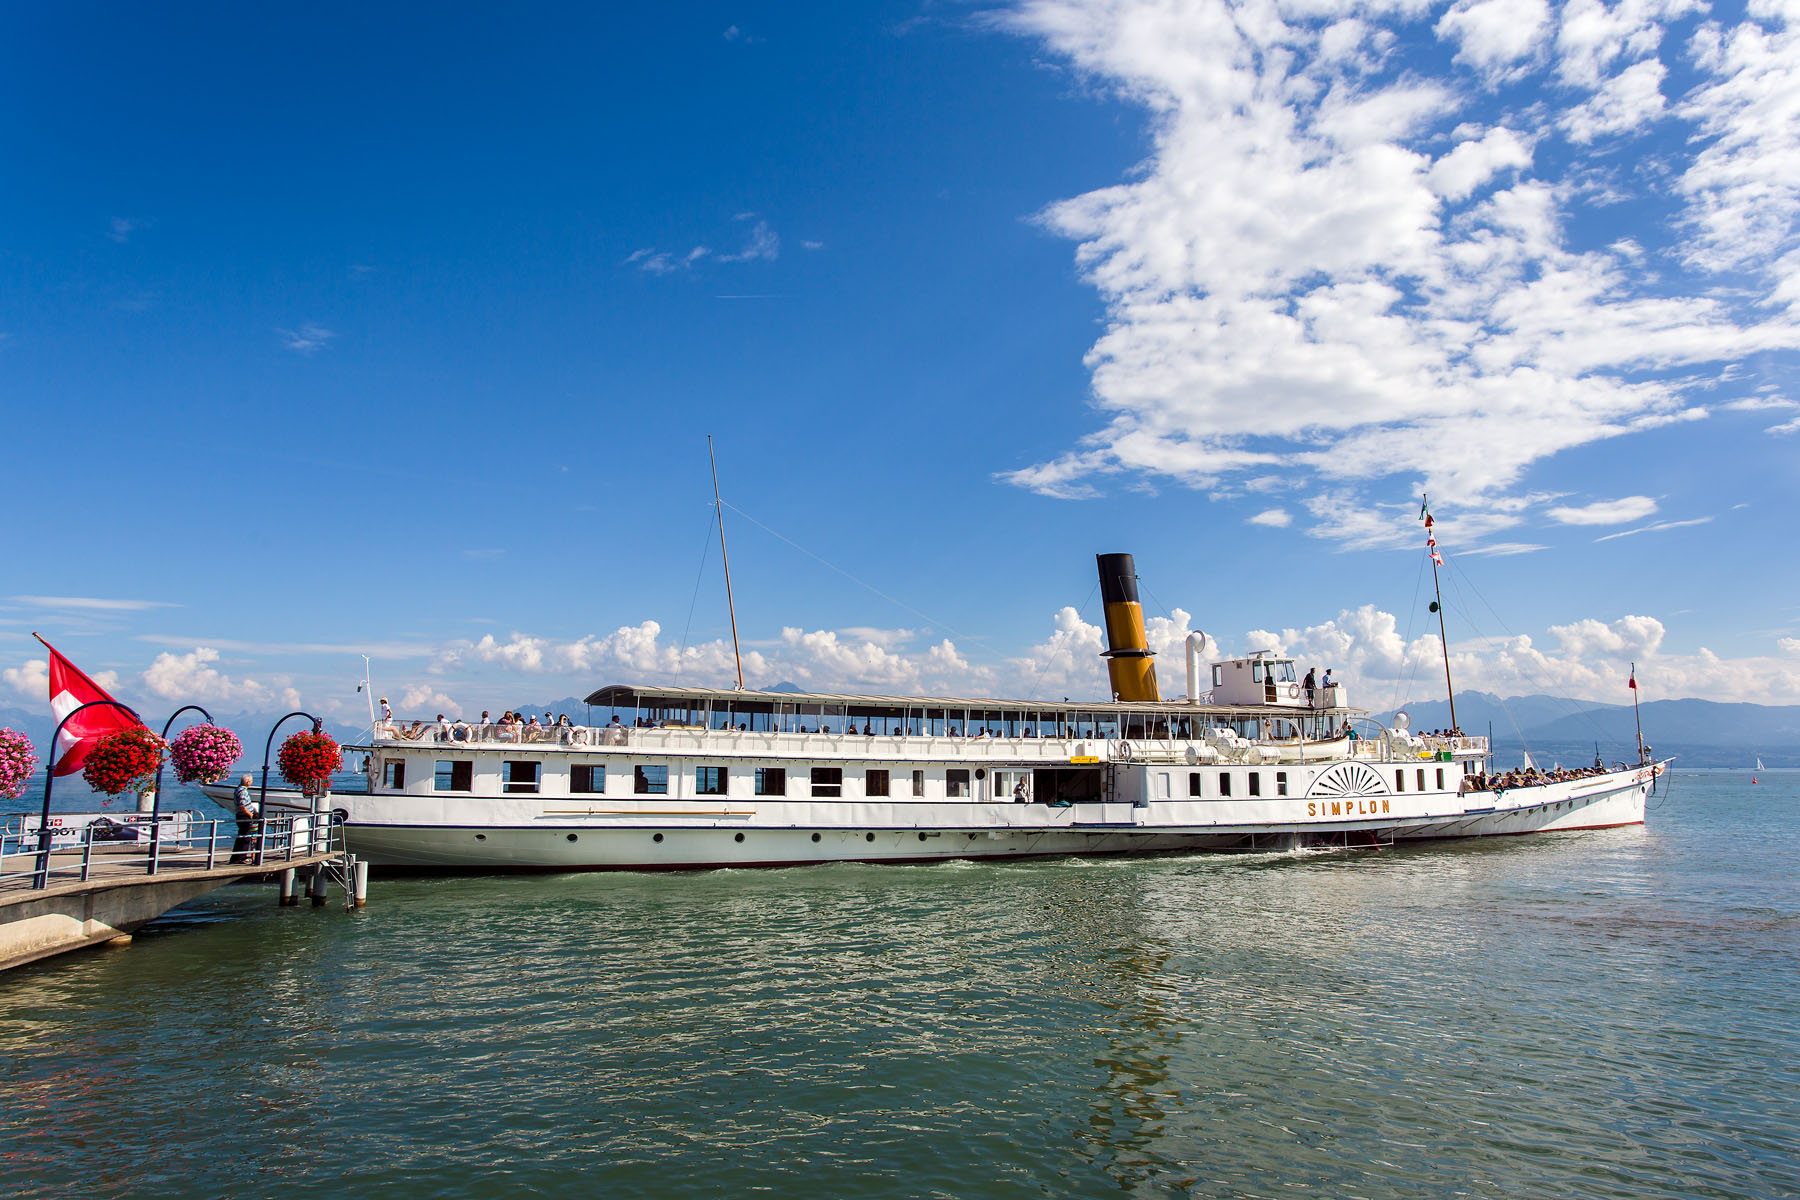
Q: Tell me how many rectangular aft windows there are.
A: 11